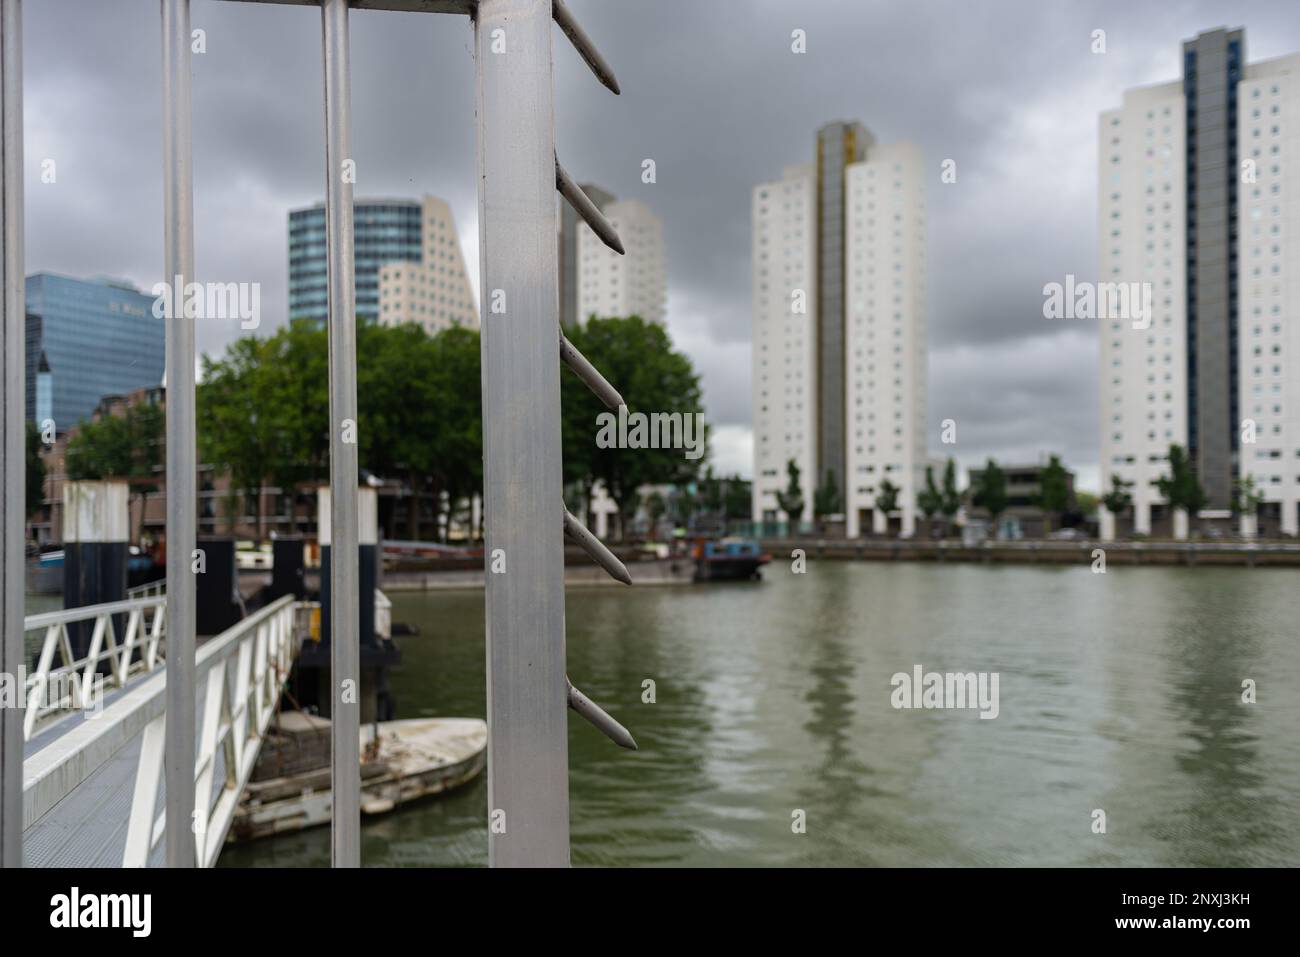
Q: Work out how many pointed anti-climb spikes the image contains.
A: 5